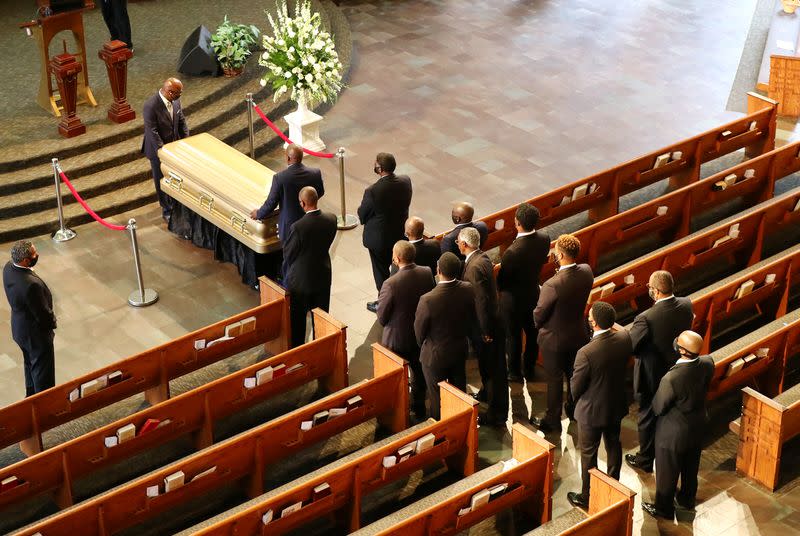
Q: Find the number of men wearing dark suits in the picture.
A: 15